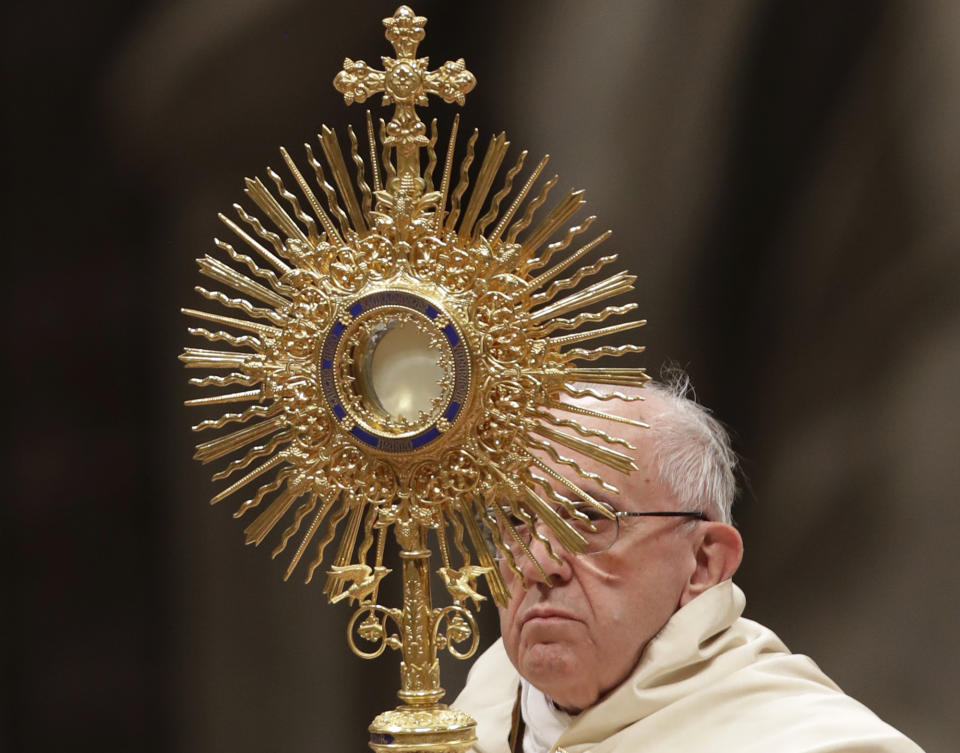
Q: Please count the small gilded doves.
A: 2